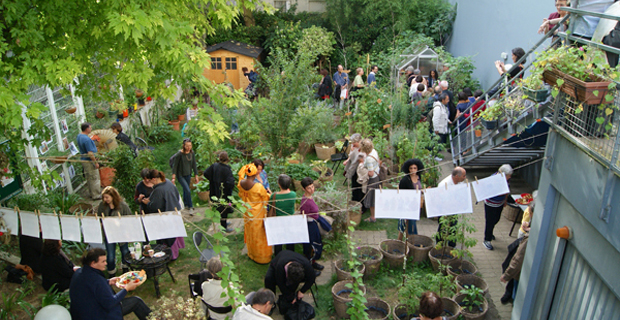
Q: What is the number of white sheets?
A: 11